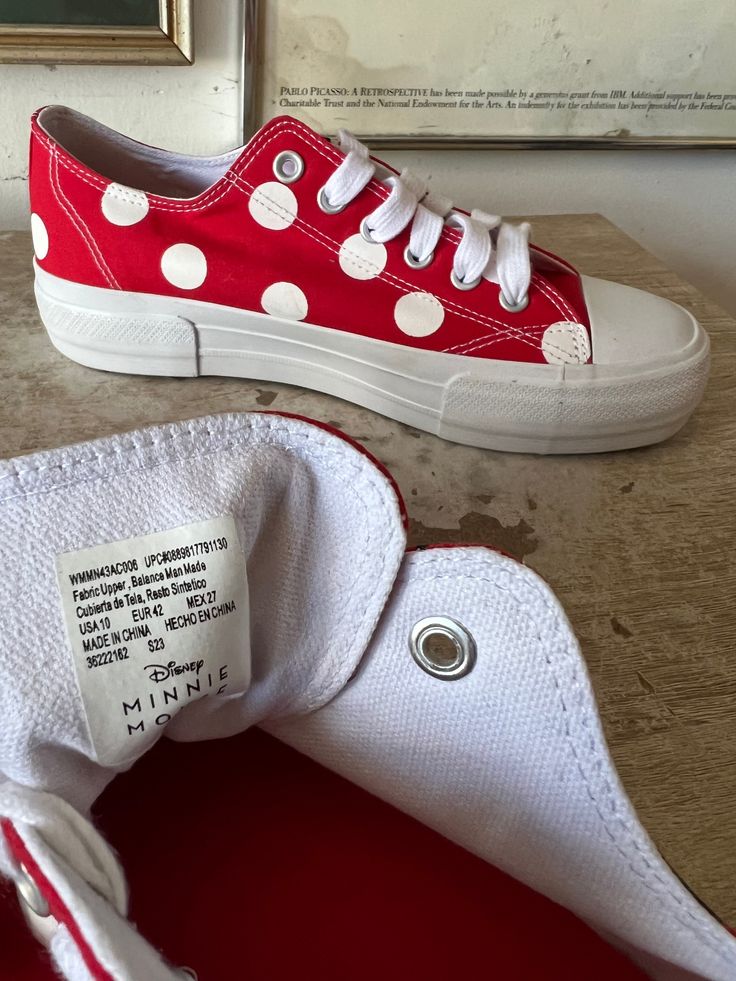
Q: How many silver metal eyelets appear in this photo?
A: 8